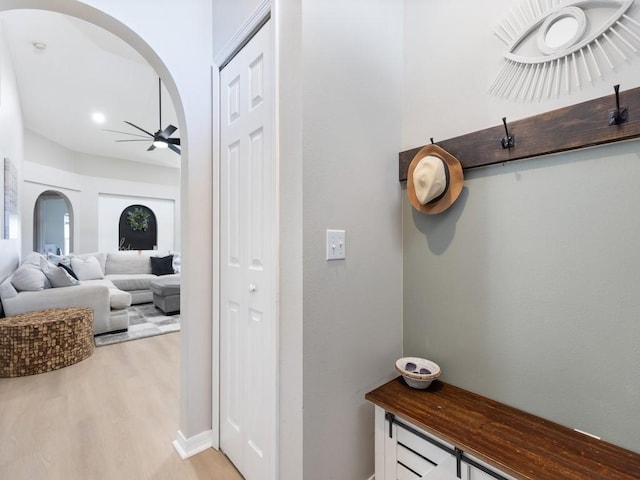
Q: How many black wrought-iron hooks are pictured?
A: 3